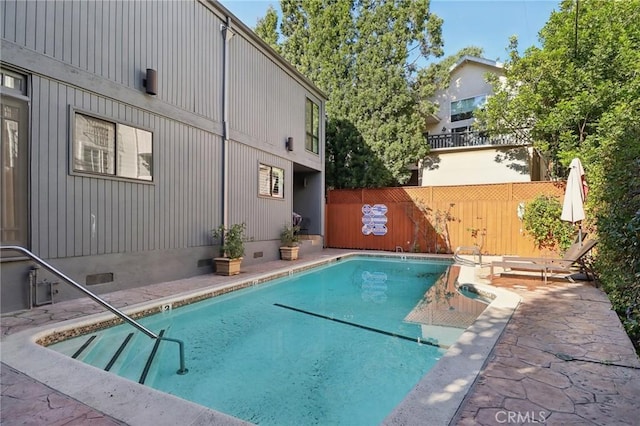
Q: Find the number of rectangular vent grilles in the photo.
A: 3